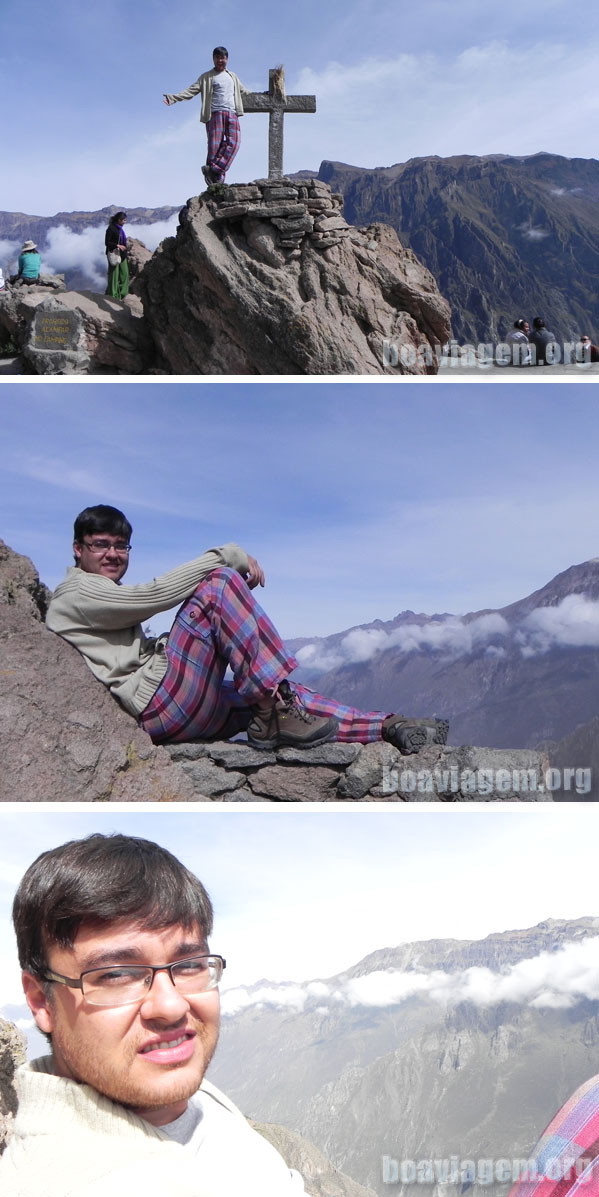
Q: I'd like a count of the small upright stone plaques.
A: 1